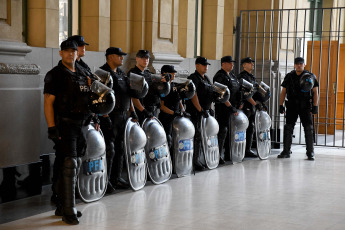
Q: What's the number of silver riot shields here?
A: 7